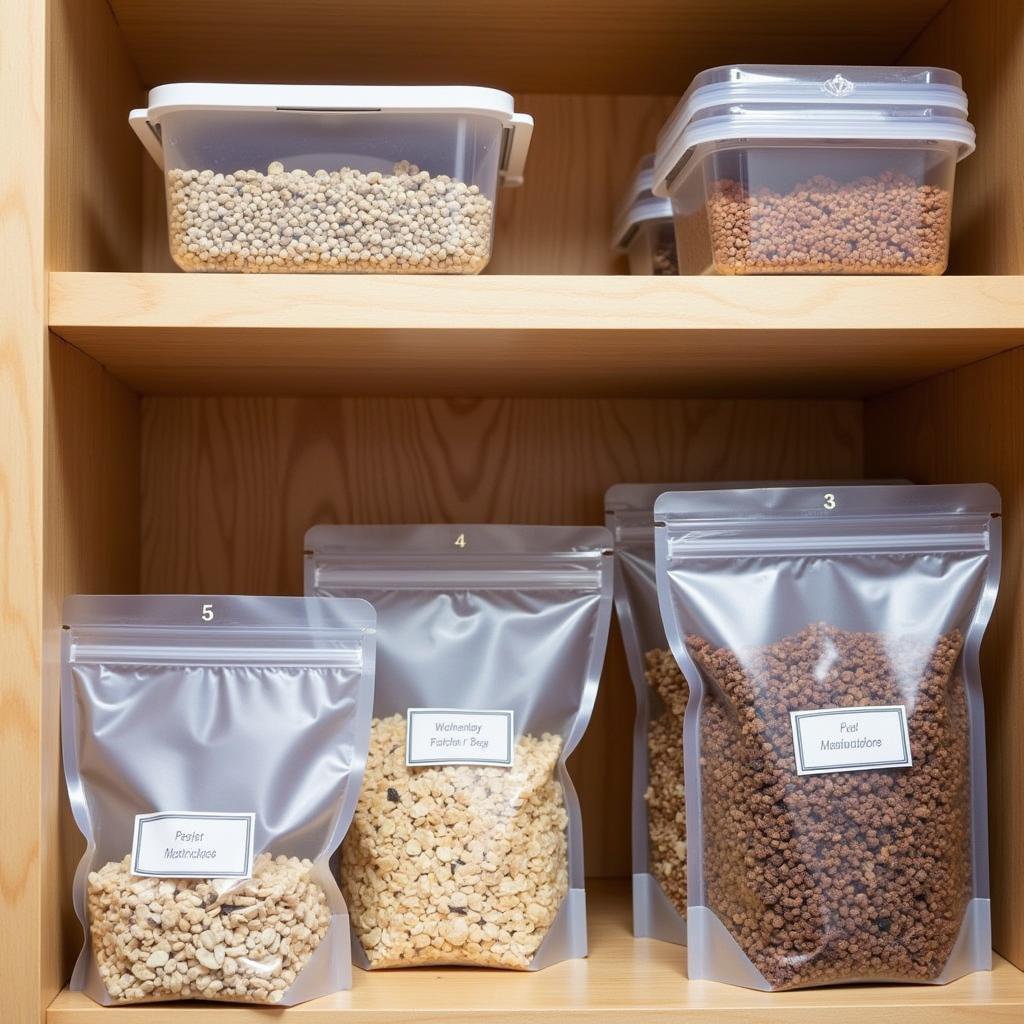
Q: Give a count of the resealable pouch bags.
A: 4